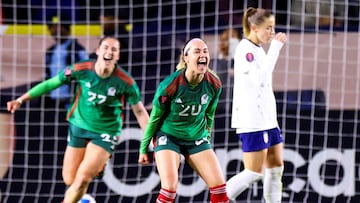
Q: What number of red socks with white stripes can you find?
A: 2